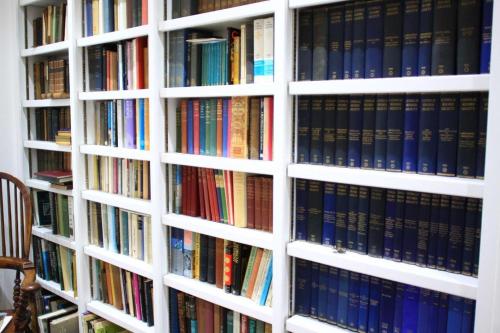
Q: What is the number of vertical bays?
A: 4